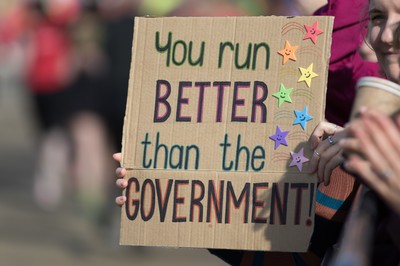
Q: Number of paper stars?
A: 7